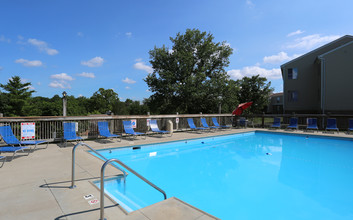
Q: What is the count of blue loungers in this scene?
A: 15